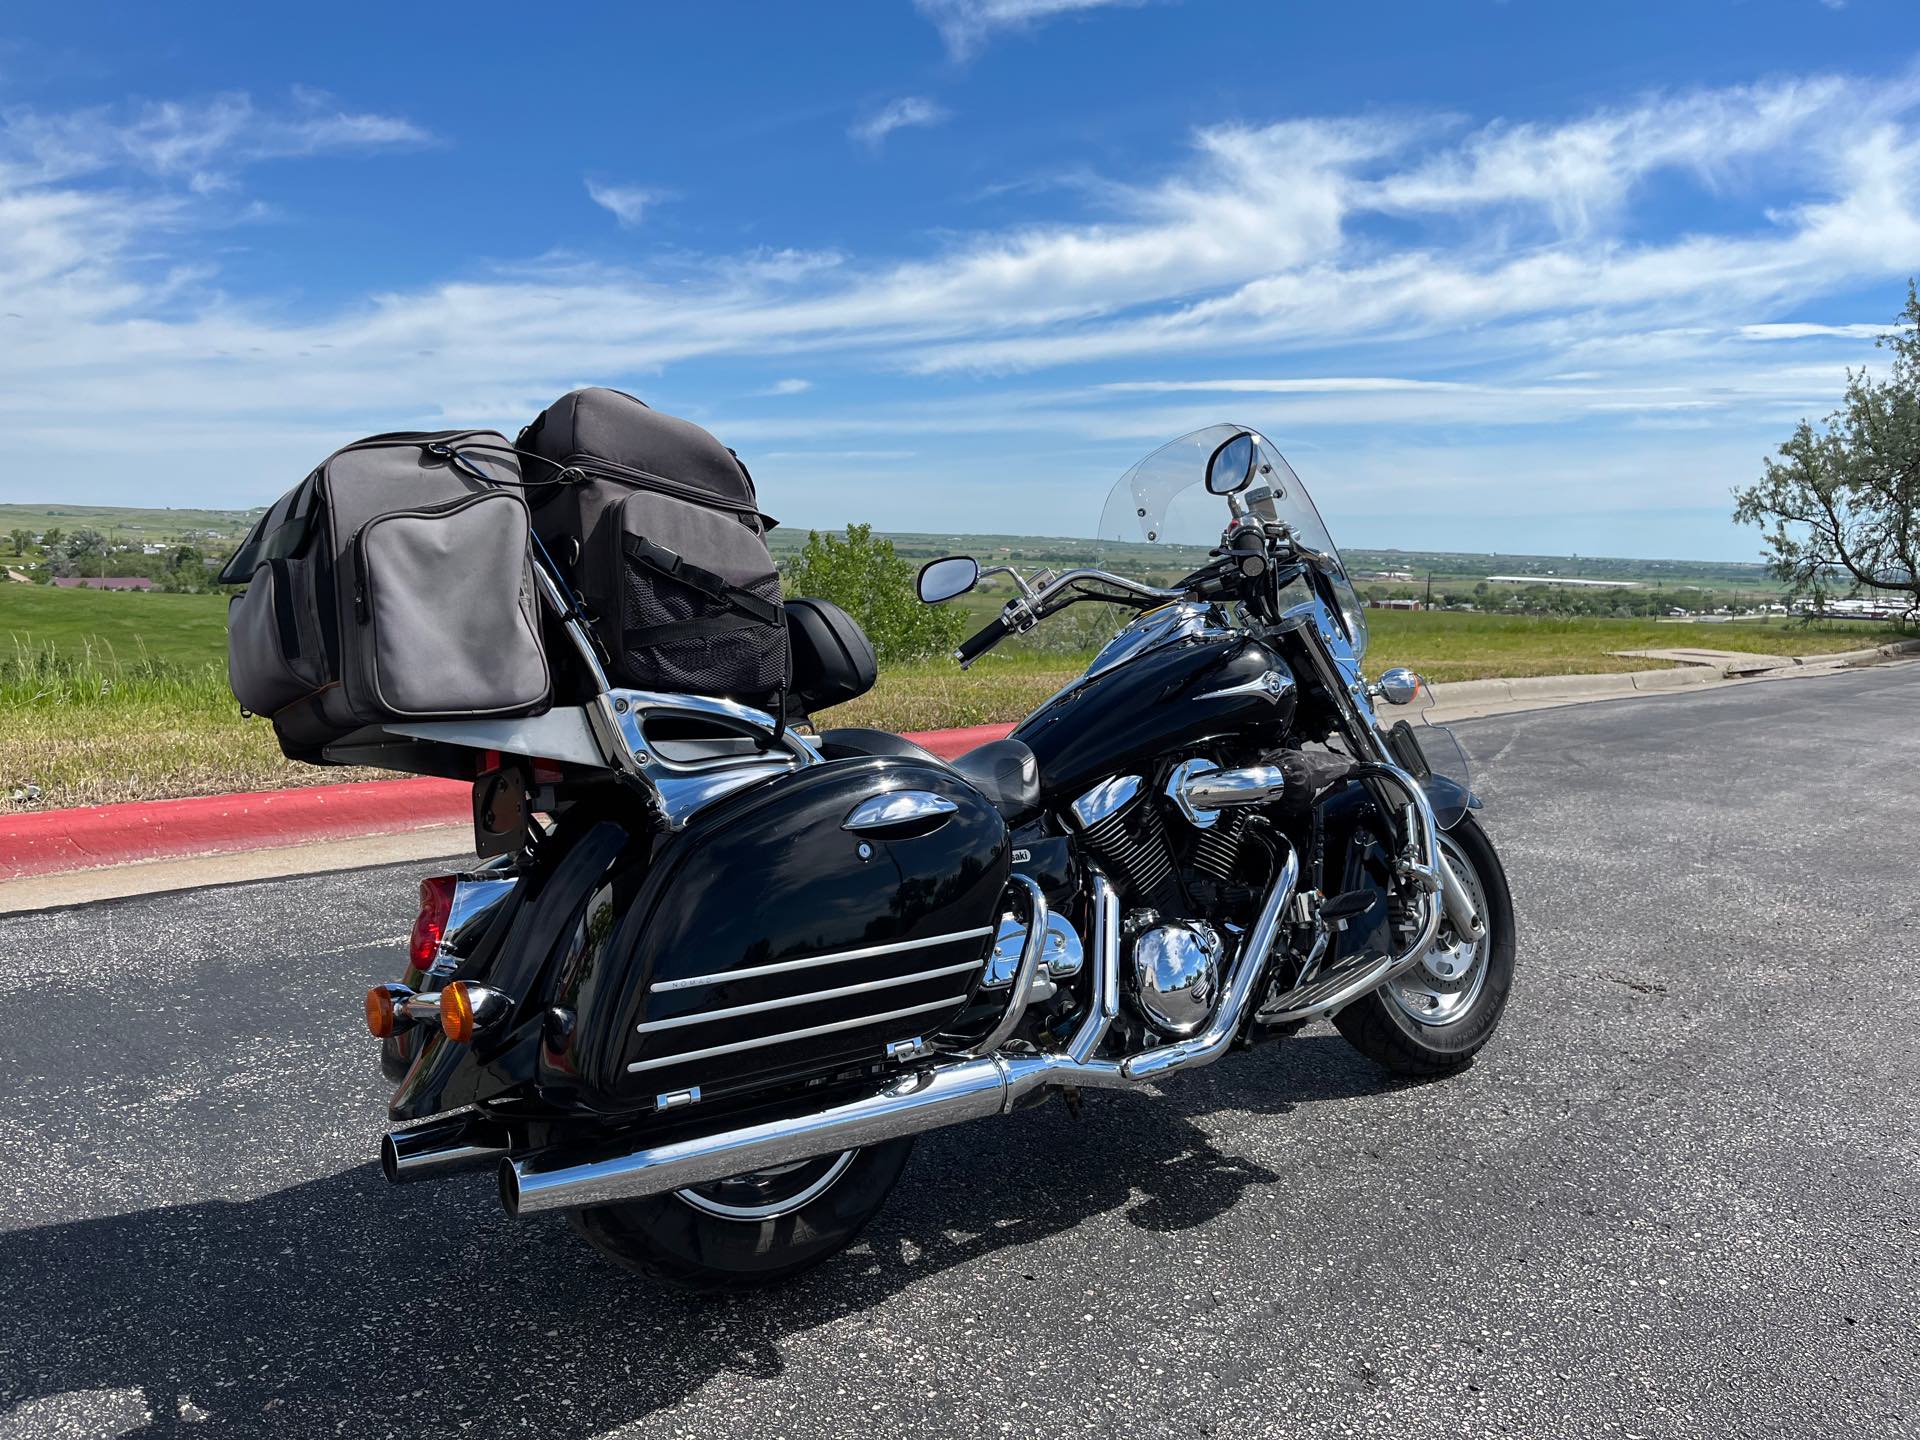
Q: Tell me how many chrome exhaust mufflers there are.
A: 2